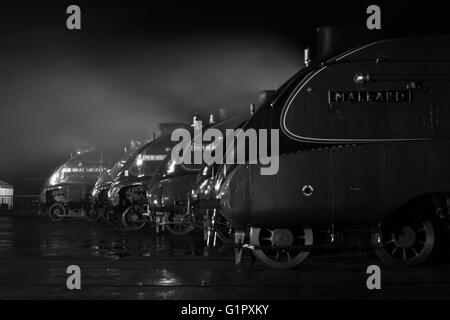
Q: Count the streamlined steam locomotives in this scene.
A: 6